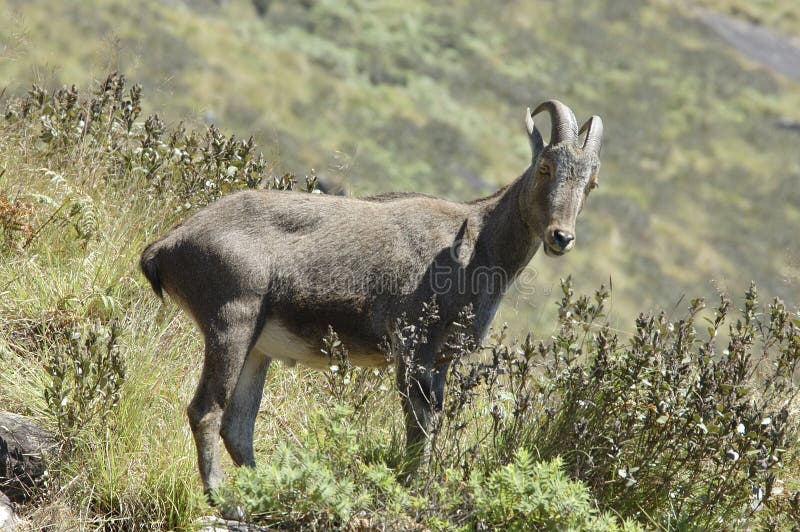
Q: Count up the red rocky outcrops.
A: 0